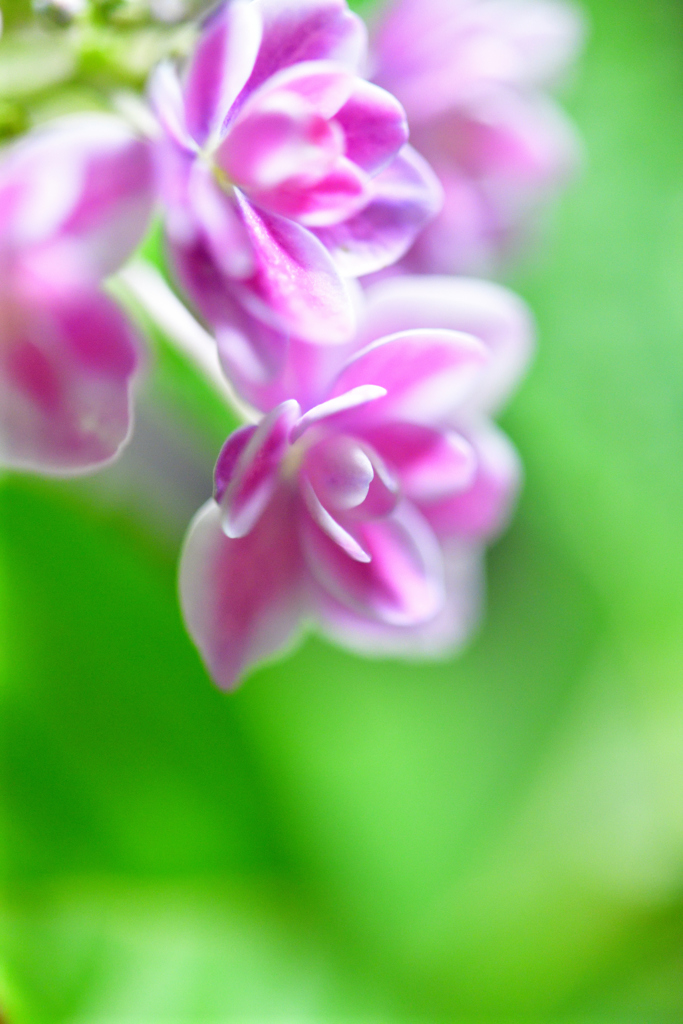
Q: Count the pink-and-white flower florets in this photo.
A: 4